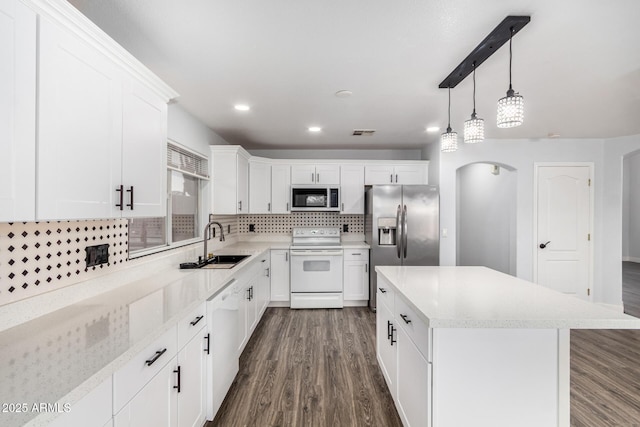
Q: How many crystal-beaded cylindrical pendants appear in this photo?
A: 3